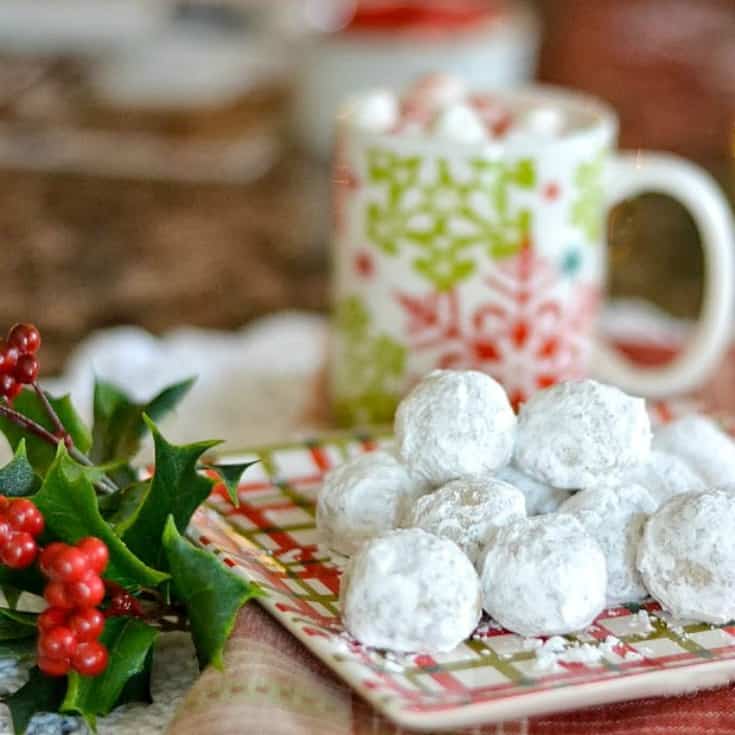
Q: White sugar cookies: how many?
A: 11